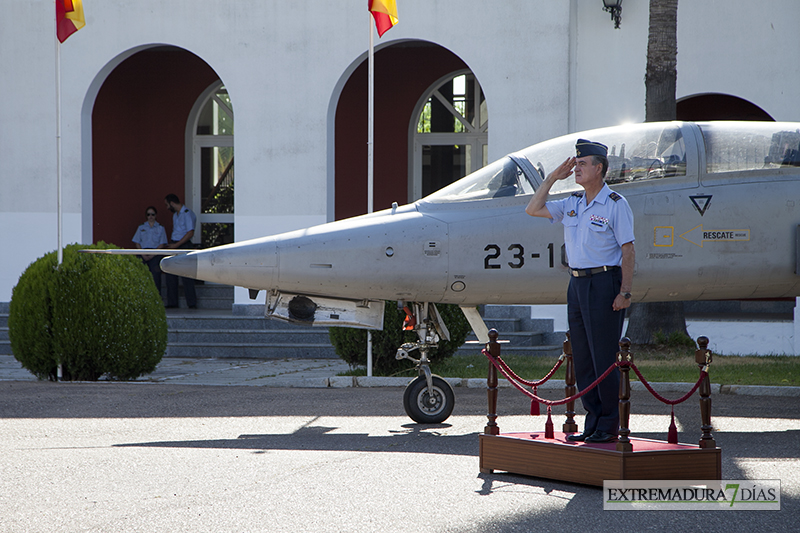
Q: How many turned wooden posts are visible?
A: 4